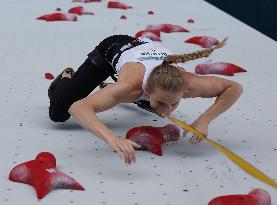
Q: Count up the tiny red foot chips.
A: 5